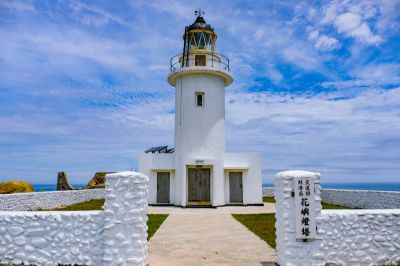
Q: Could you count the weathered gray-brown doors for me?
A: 3